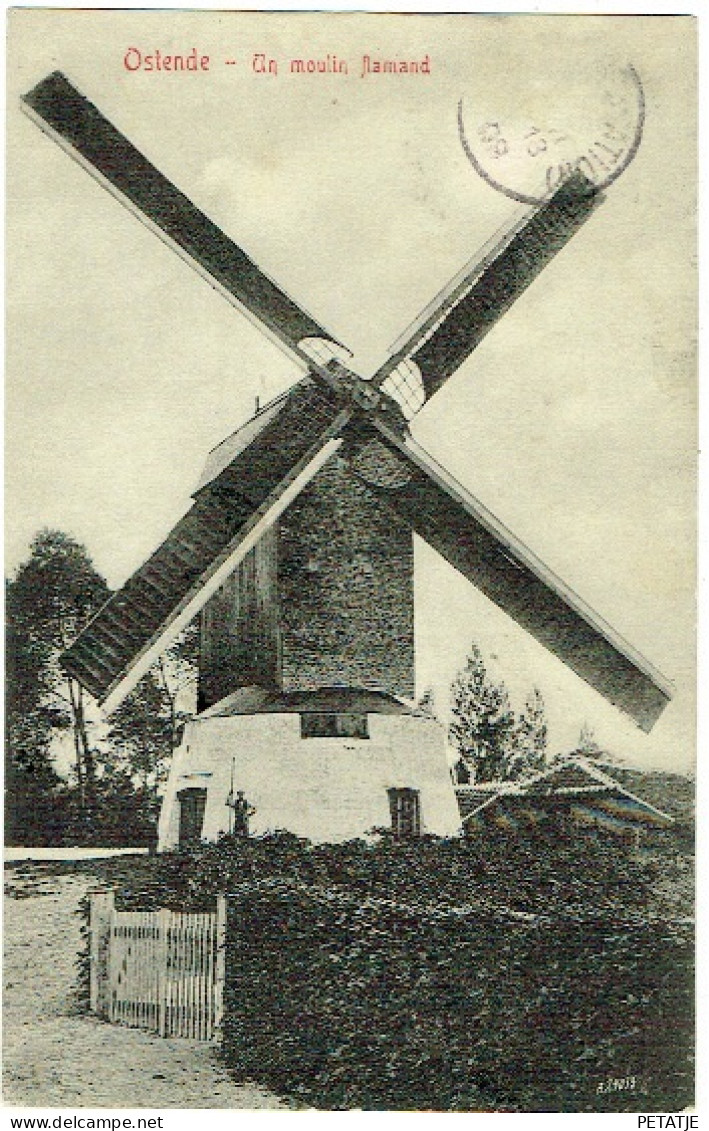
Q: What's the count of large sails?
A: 4